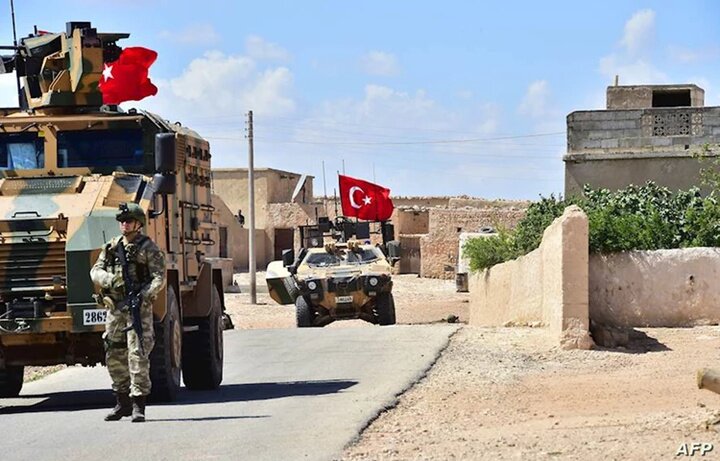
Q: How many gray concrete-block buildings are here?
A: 1